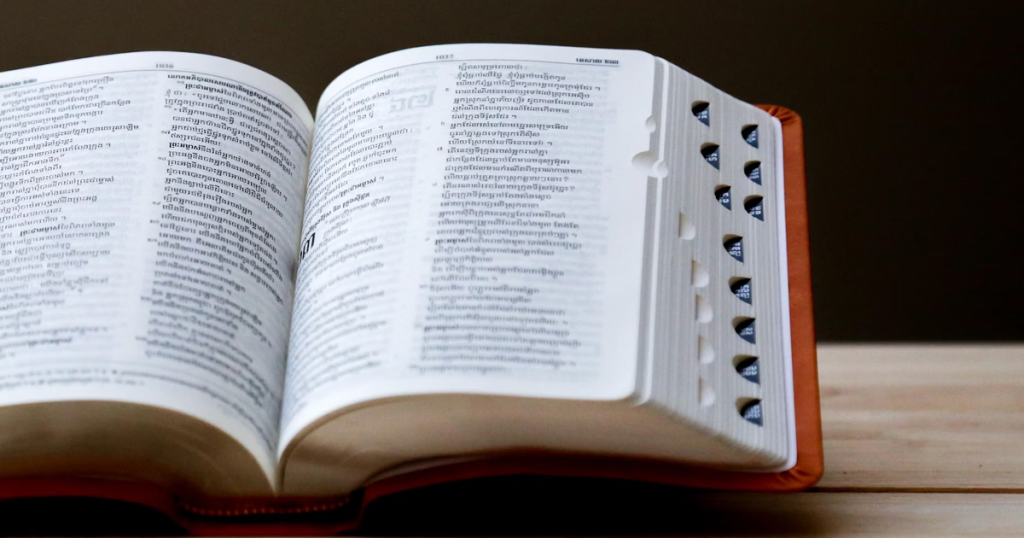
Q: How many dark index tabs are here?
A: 11